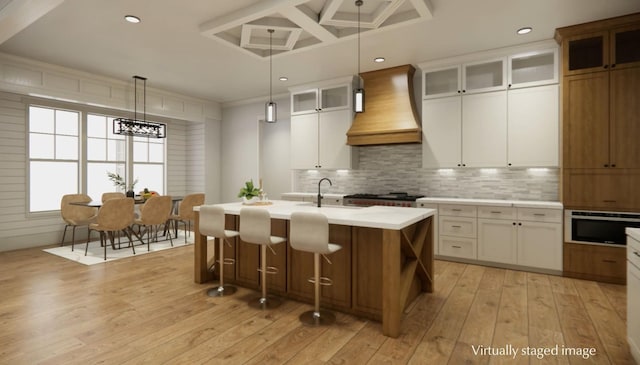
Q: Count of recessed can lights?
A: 4